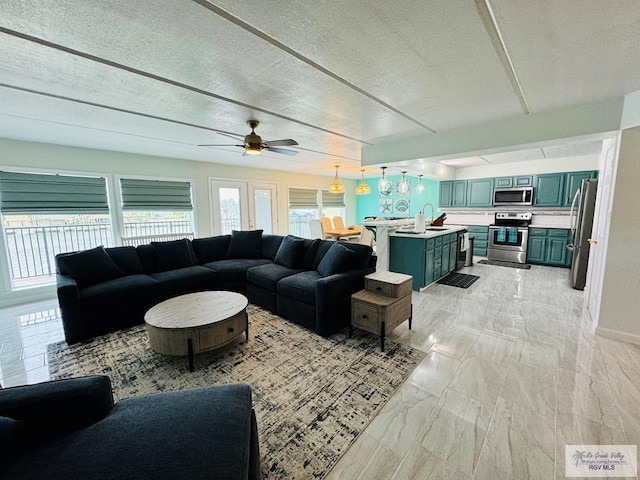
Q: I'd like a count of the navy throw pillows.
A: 5